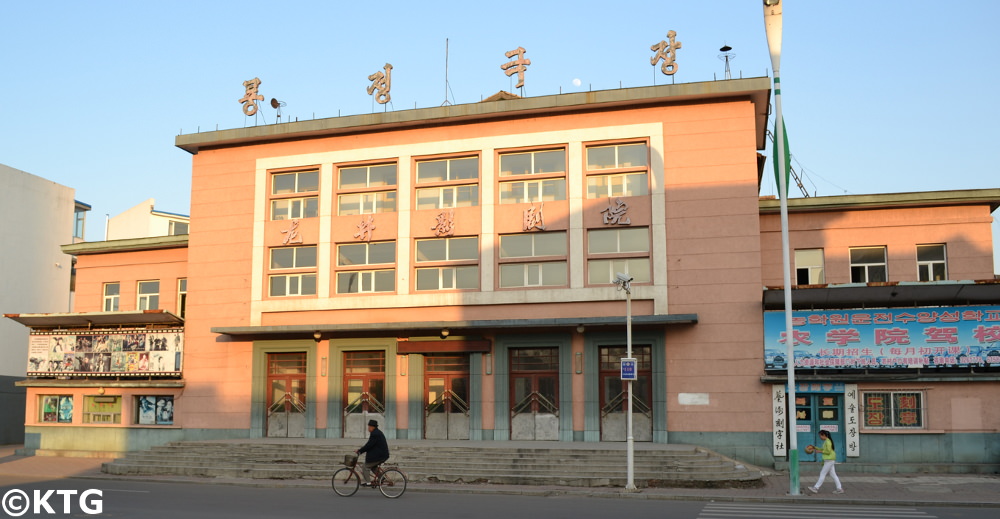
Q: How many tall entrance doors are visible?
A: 5